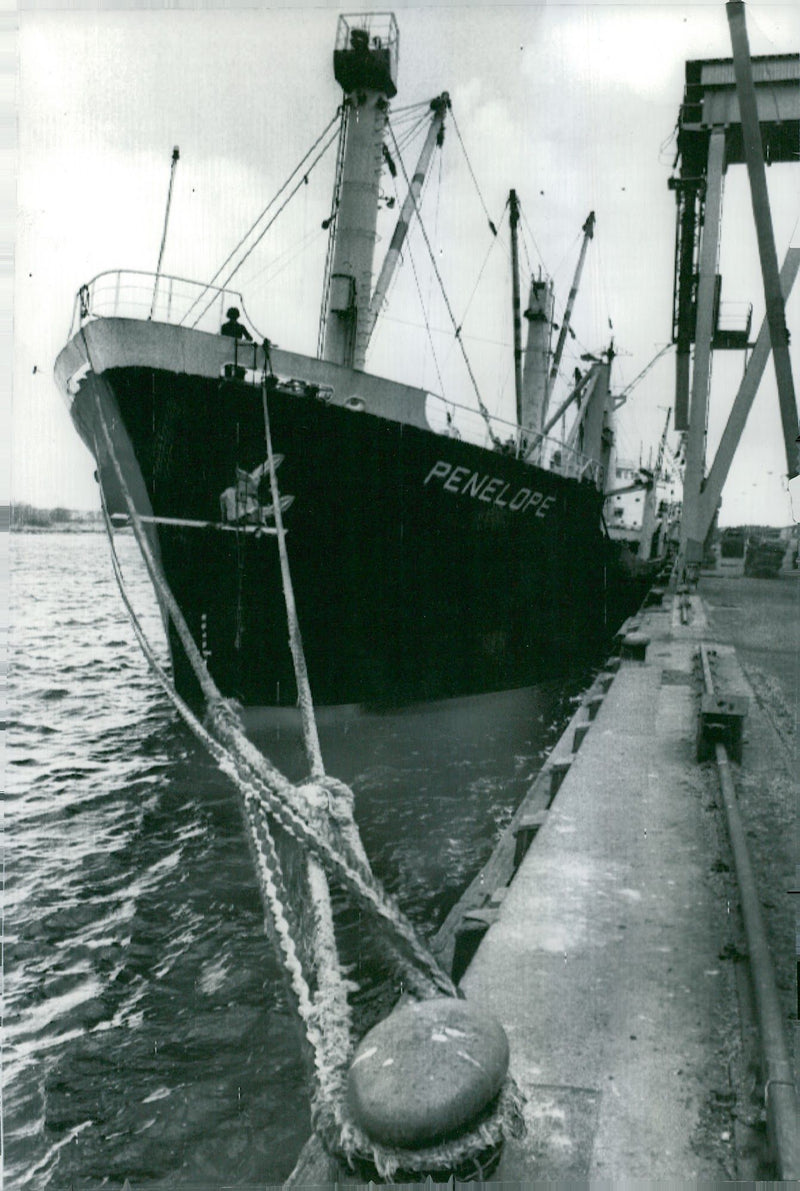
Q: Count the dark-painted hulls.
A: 1